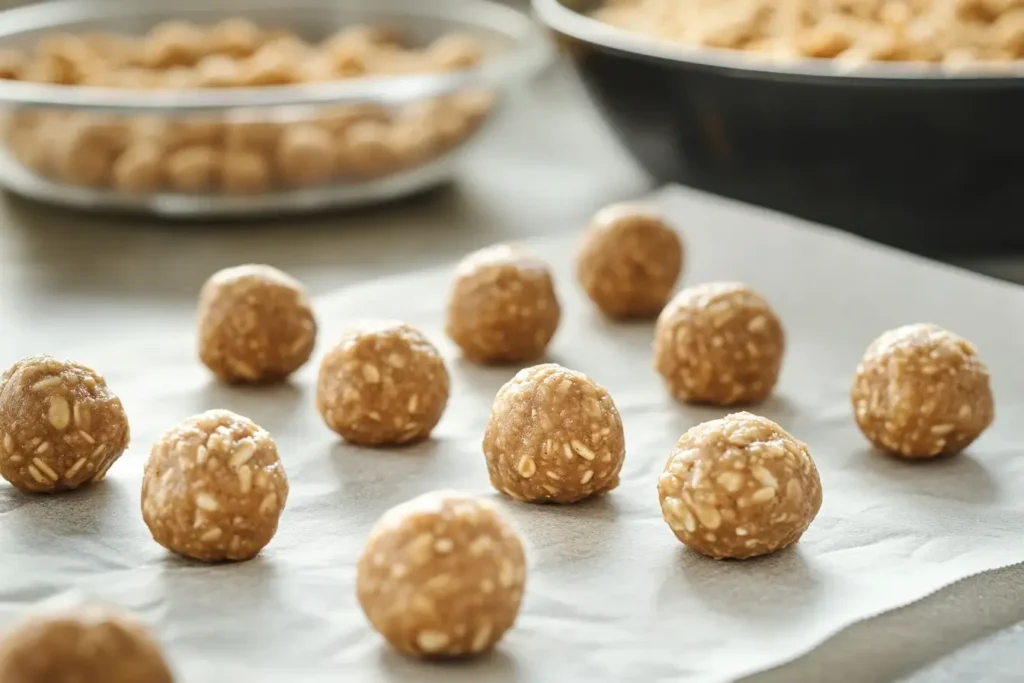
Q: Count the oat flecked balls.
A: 12